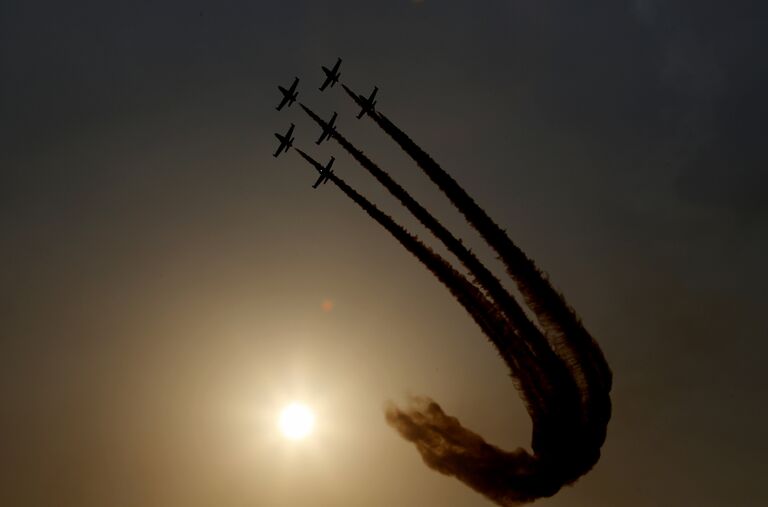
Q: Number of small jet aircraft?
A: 6